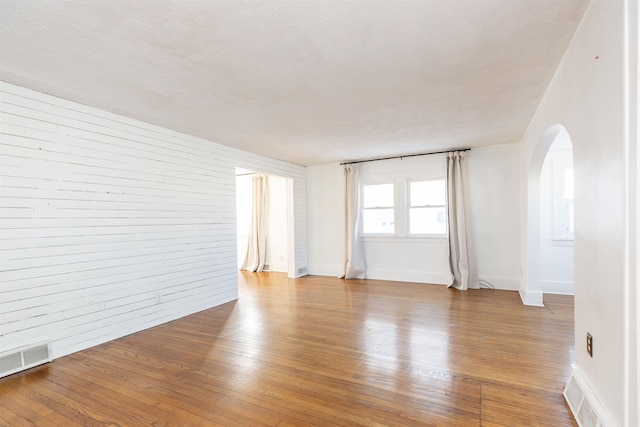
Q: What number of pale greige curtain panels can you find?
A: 3